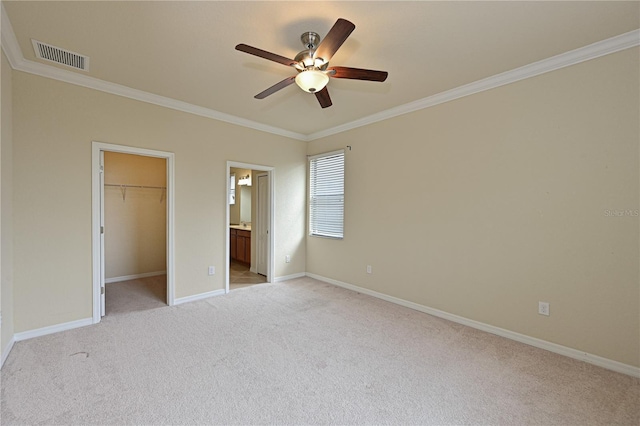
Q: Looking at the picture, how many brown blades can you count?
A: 5